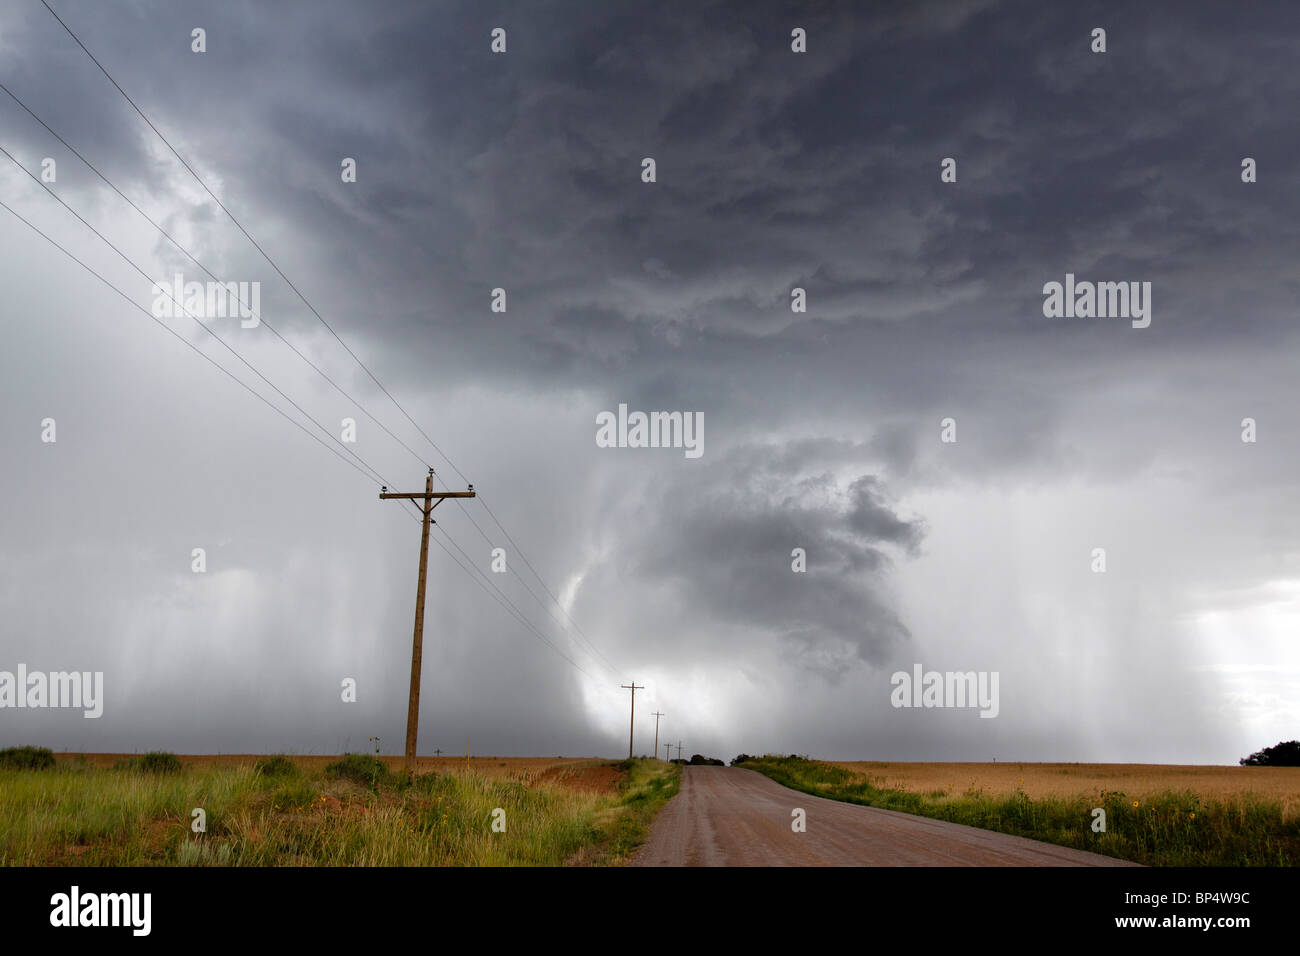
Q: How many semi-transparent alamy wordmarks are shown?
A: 5